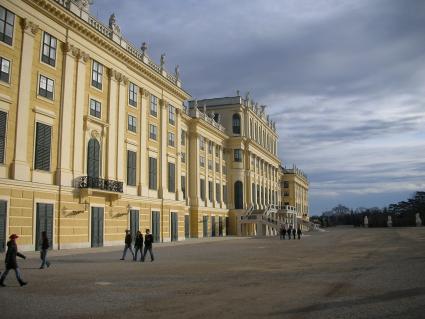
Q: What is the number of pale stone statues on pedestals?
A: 3